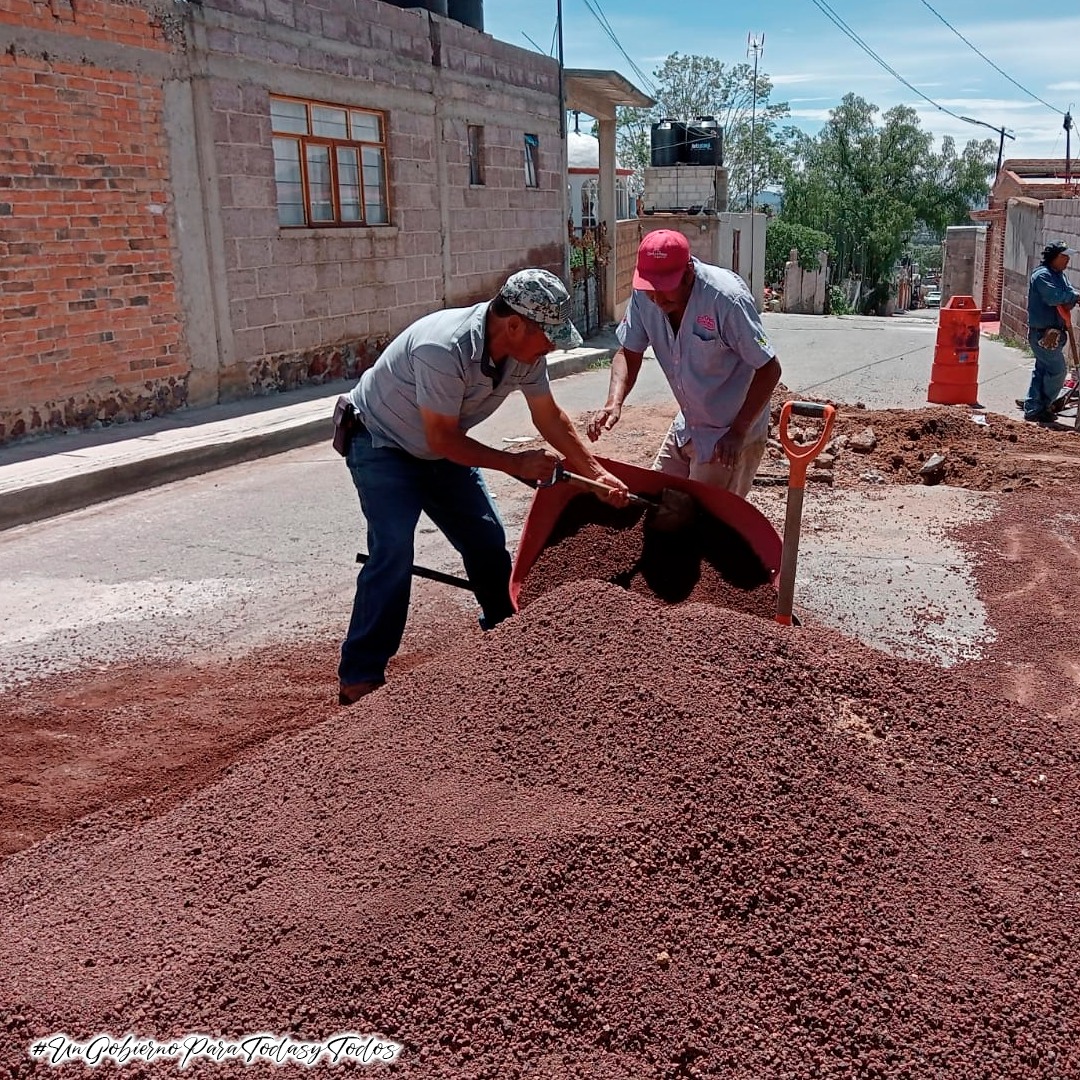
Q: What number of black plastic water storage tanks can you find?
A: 4